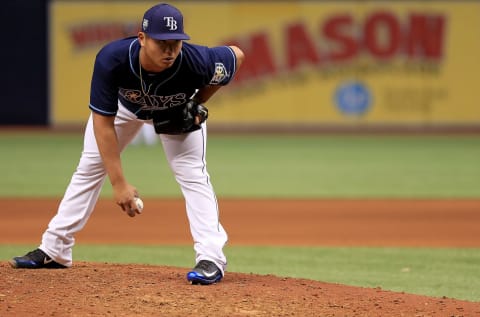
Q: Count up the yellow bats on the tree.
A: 0